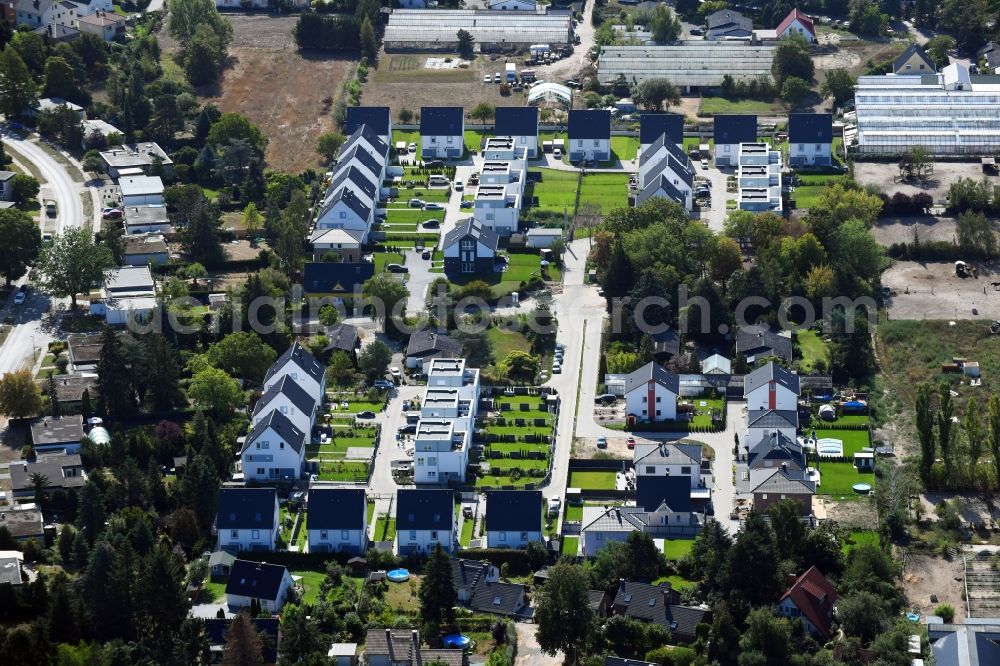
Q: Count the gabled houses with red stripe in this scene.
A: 2